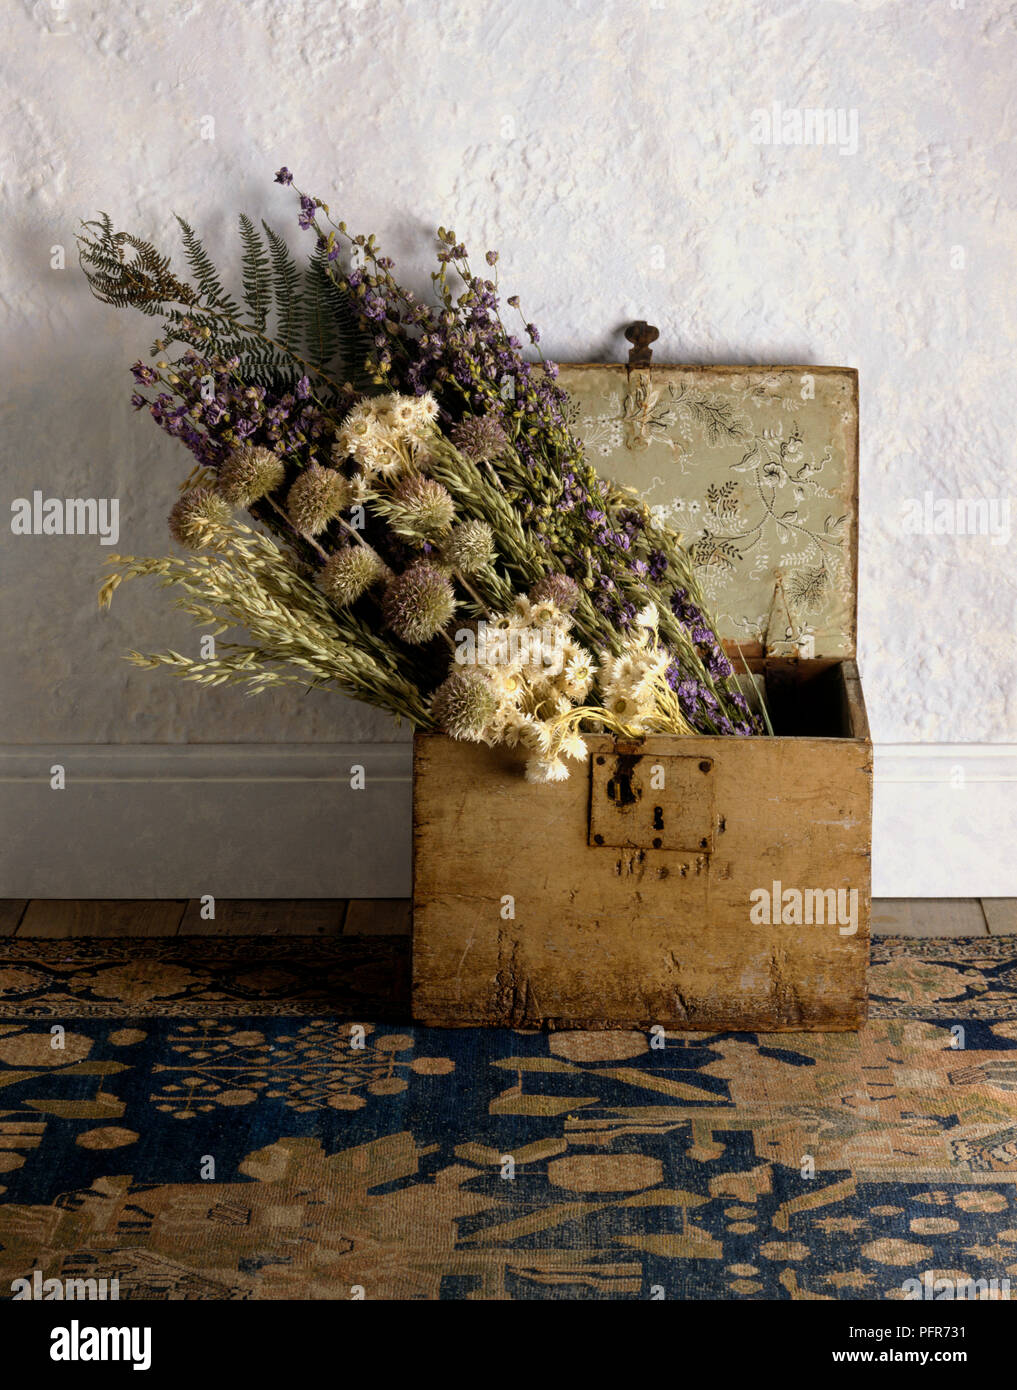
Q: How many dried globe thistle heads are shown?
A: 10